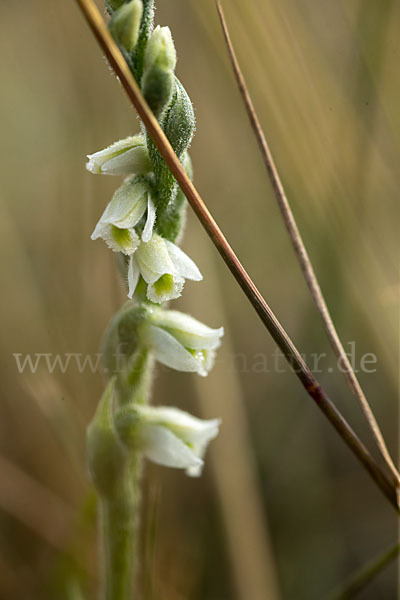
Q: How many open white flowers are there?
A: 5